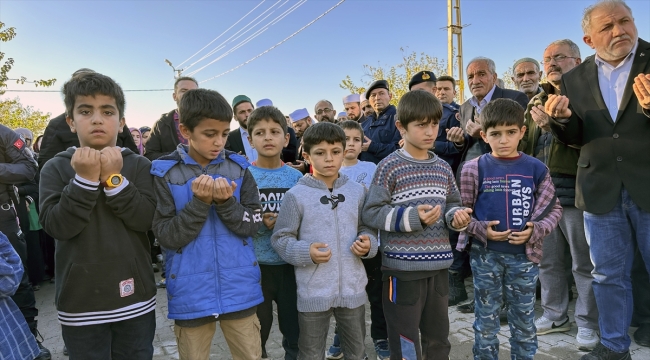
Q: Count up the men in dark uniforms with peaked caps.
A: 2